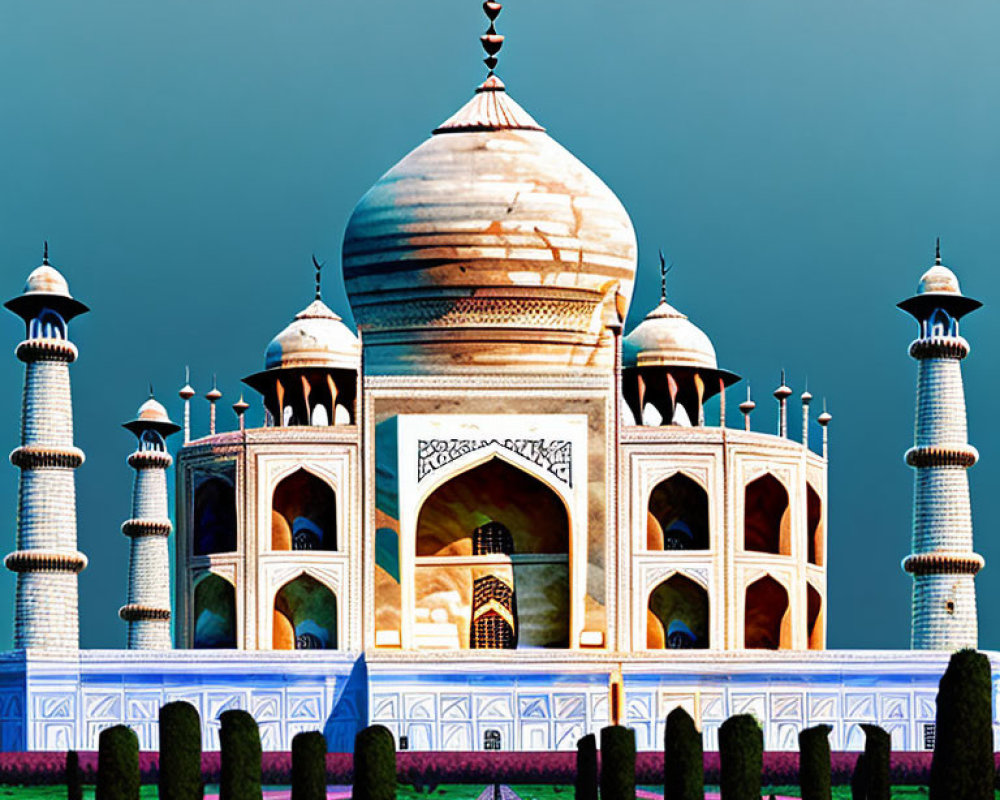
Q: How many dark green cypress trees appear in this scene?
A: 13